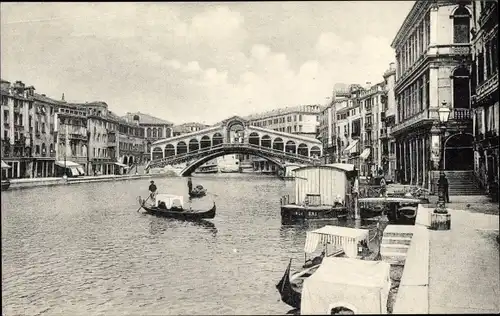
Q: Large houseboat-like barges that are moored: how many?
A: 1